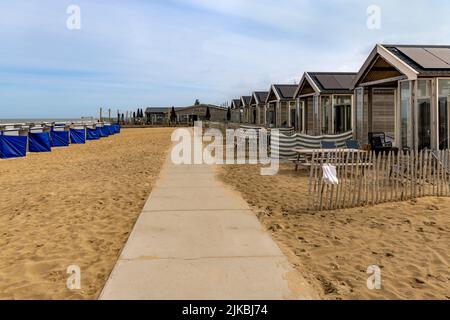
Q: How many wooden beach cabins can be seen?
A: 6